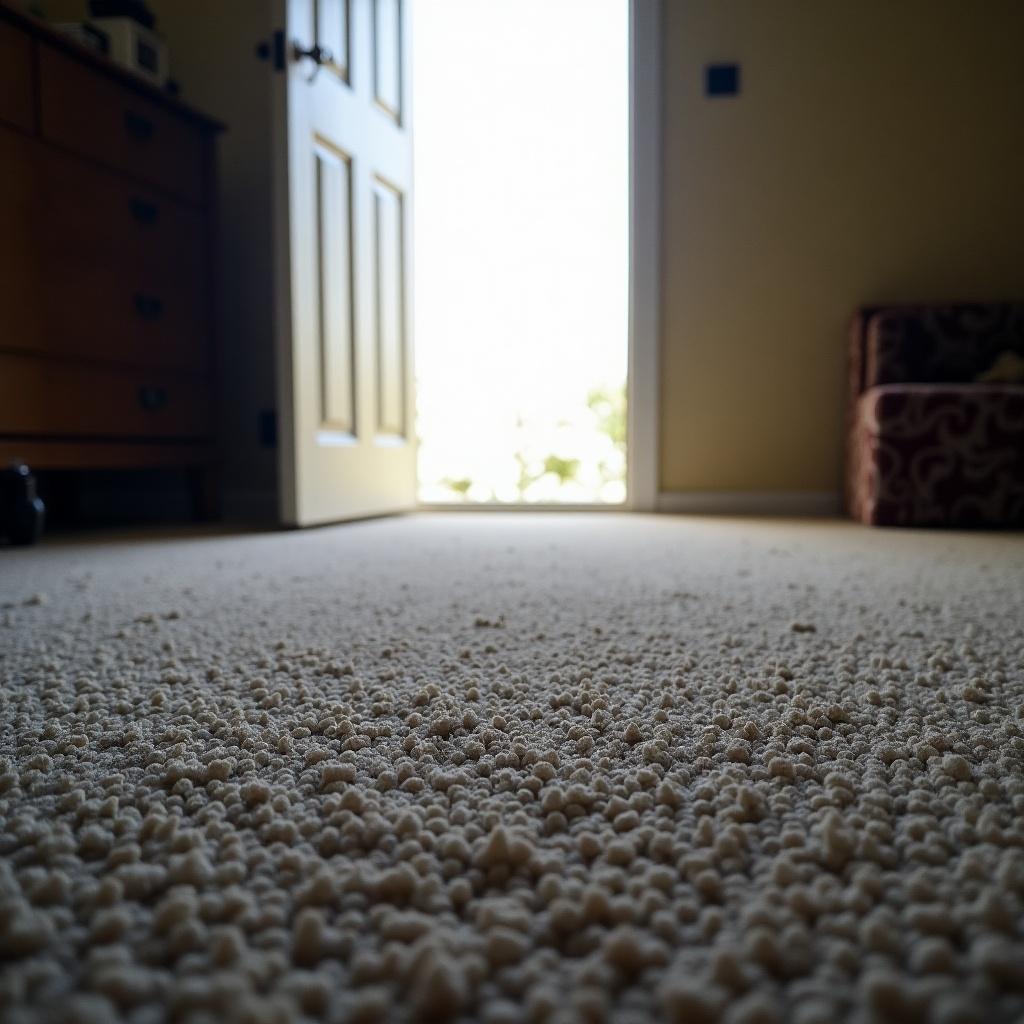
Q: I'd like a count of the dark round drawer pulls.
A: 4